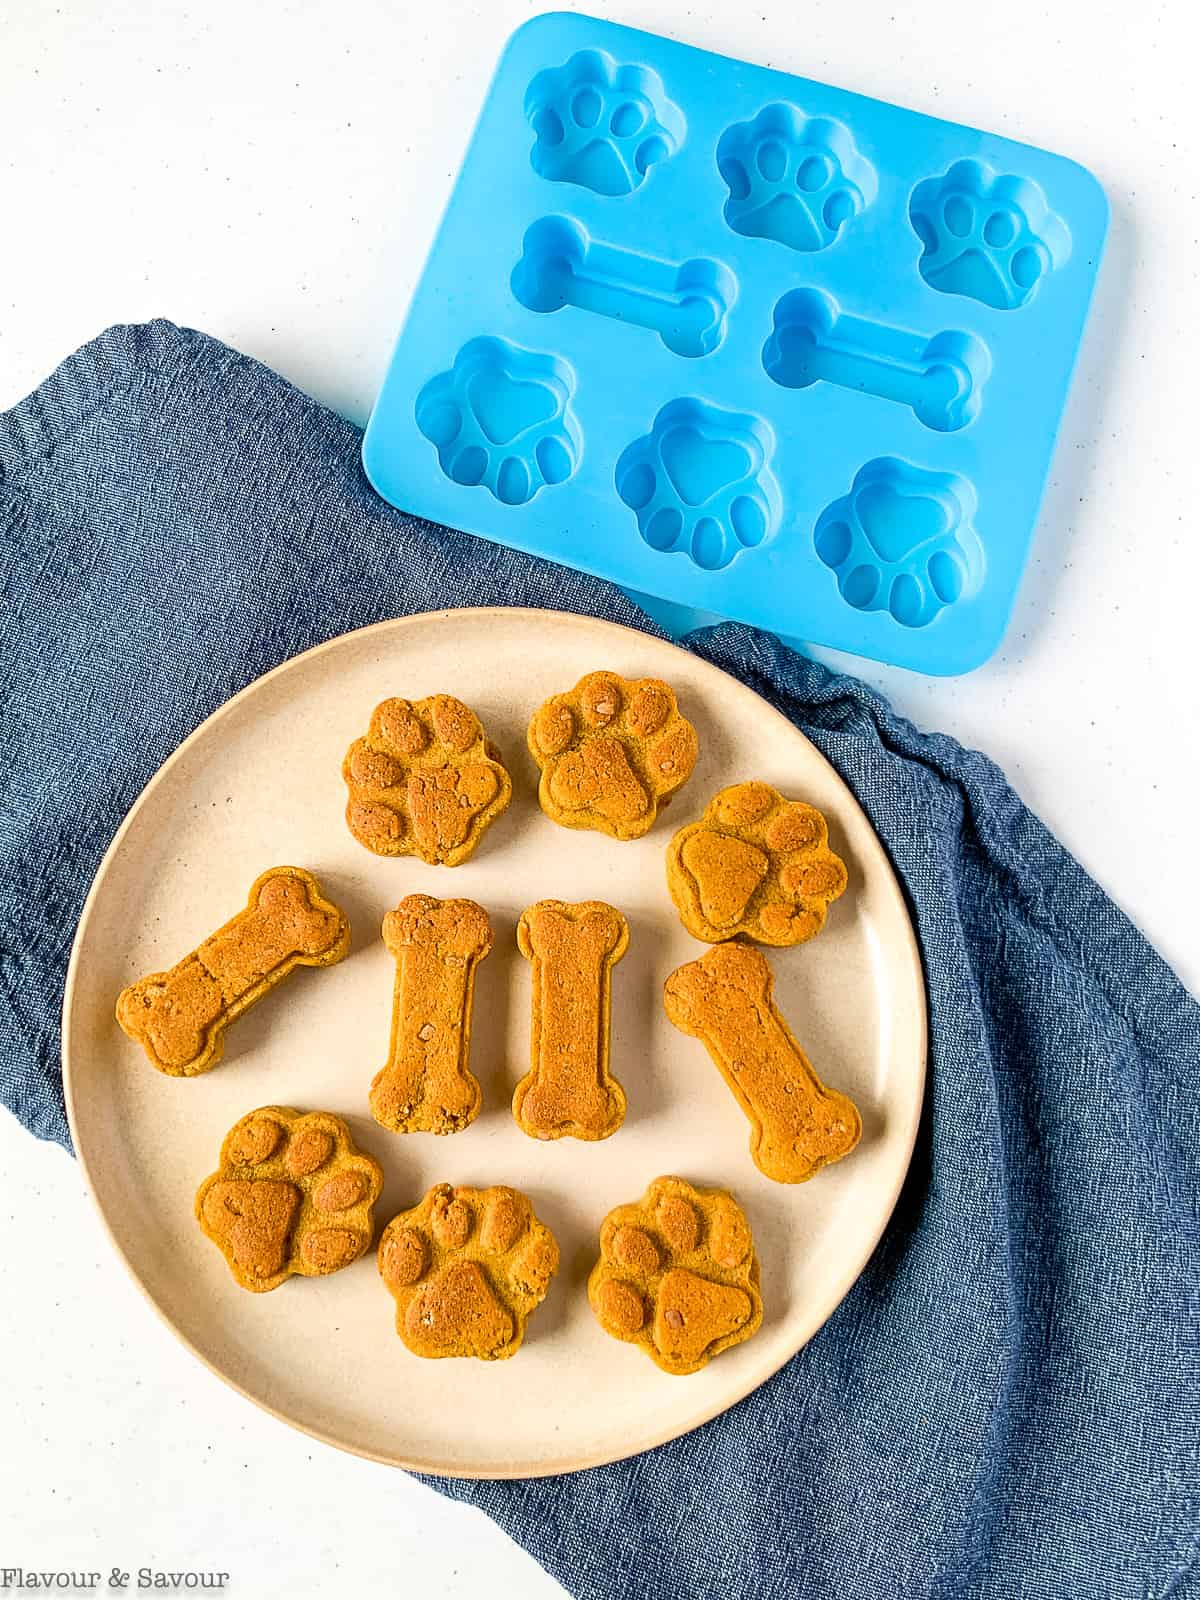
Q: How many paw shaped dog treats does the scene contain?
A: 6